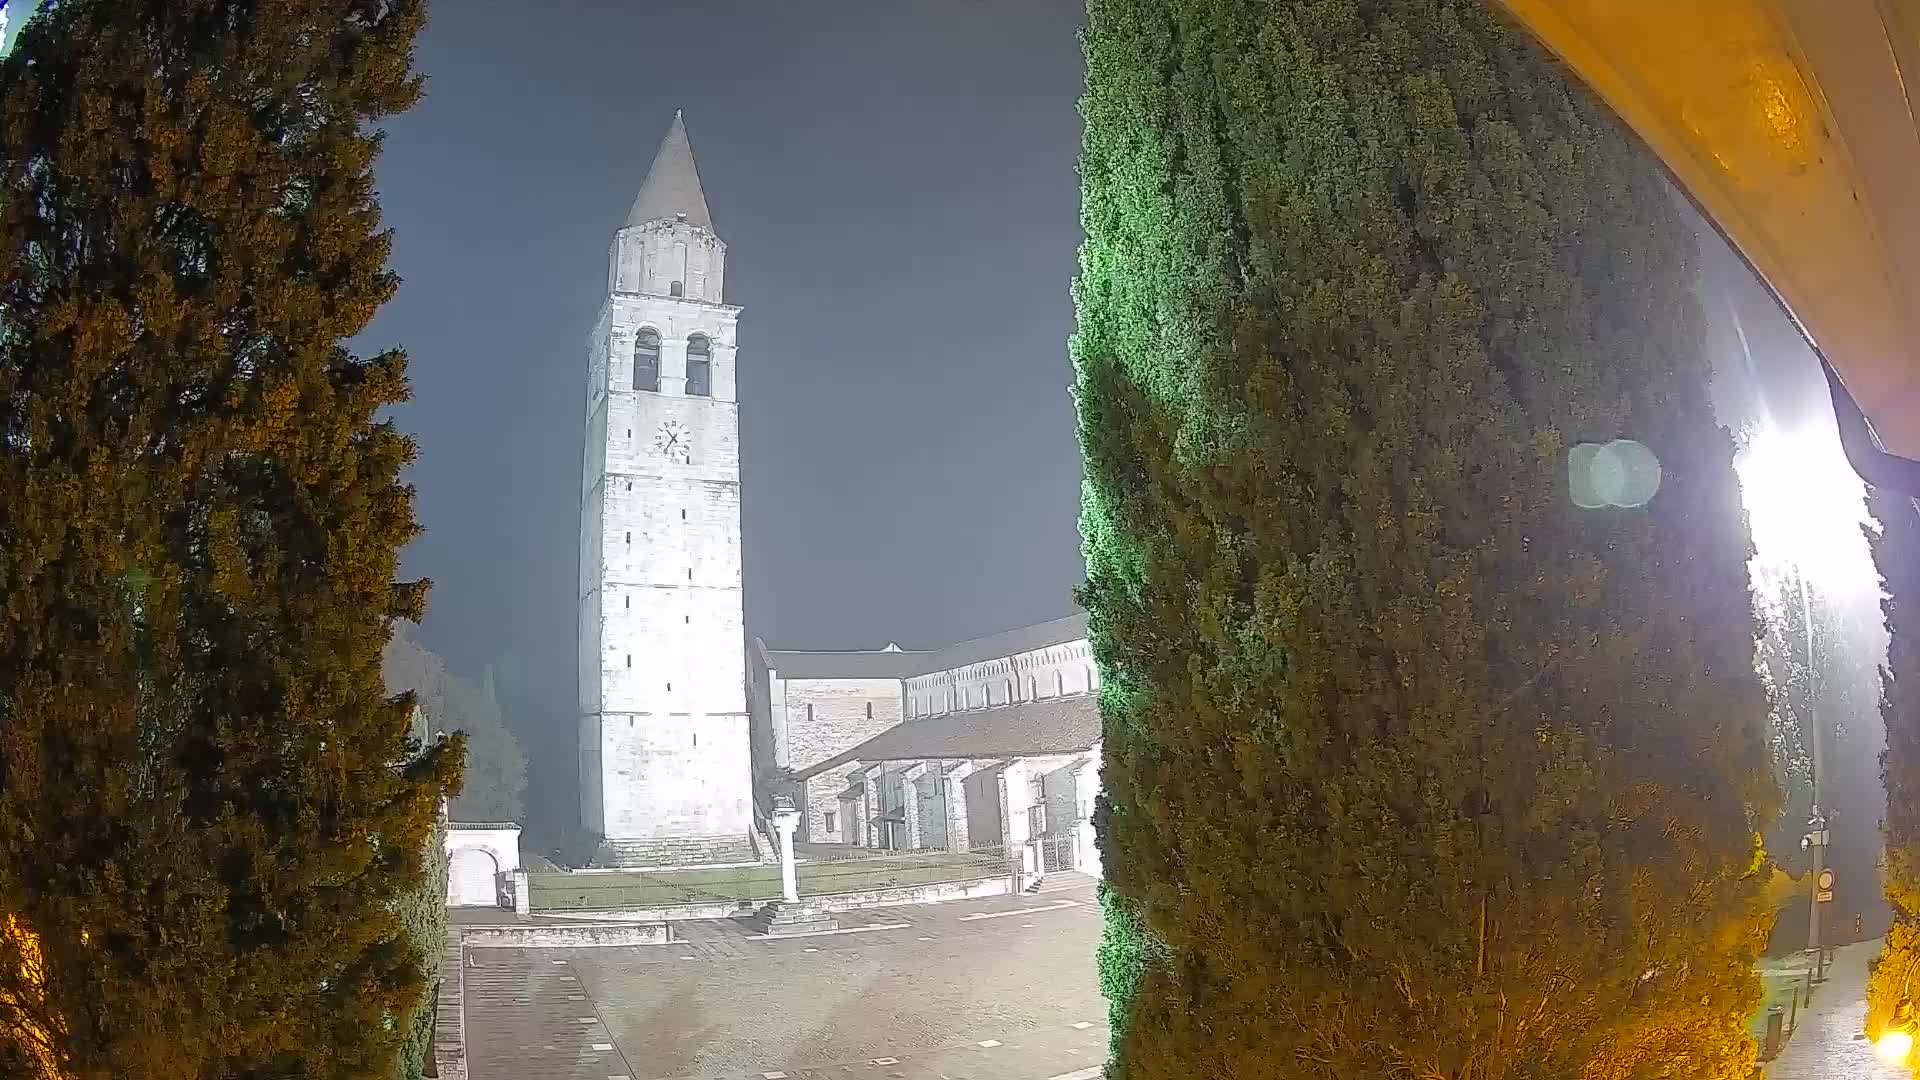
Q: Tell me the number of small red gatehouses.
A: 0